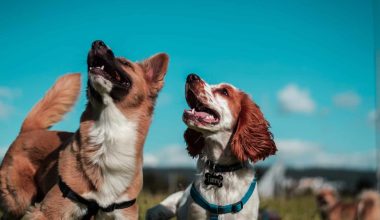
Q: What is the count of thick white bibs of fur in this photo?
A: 1